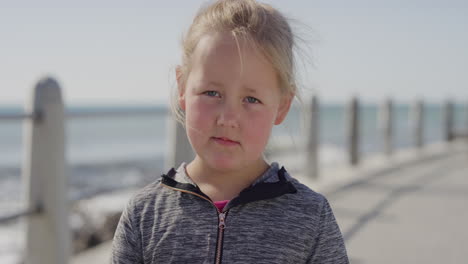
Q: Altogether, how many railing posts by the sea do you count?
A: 7